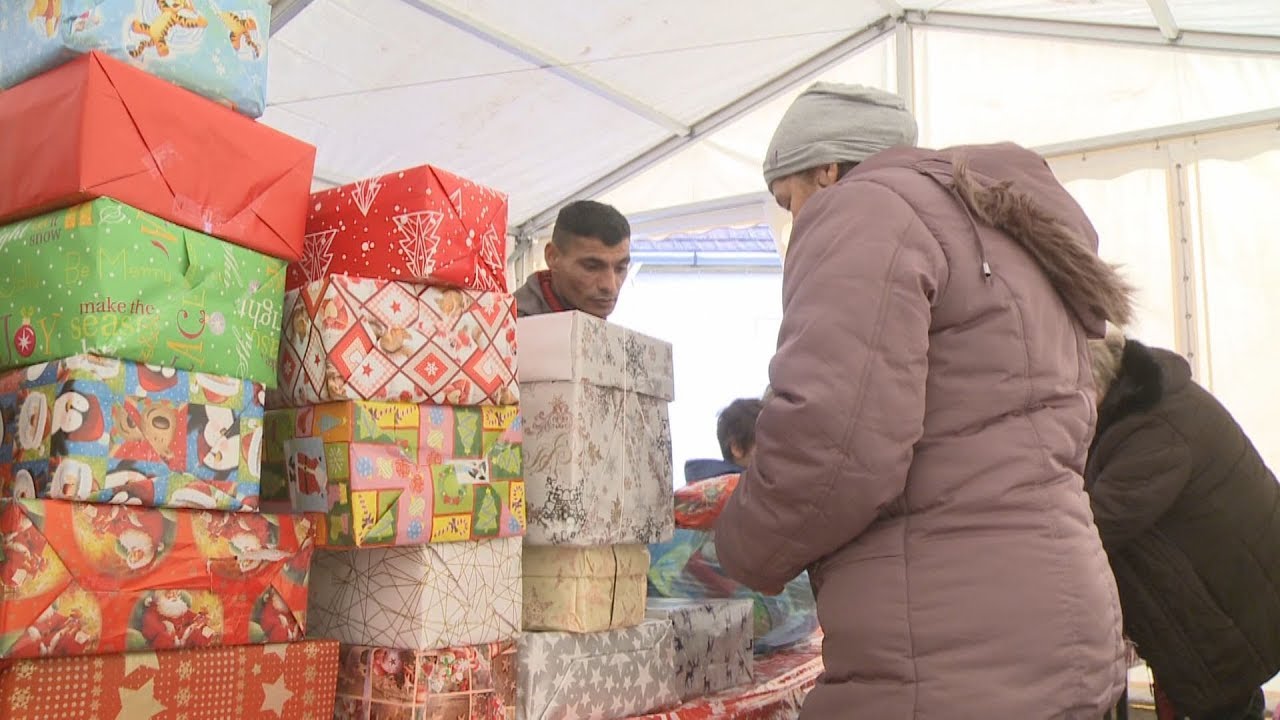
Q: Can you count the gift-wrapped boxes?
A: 15